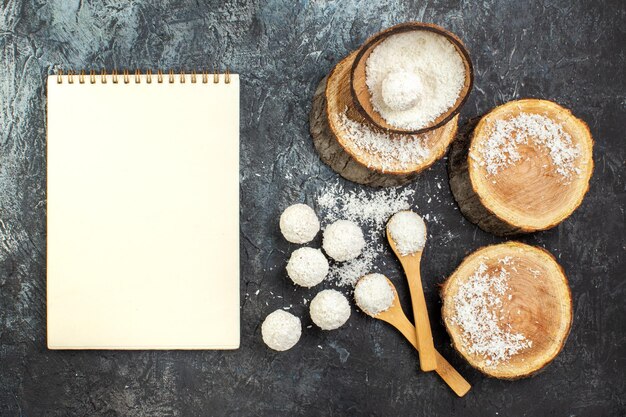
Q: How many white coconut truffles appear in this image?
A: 6